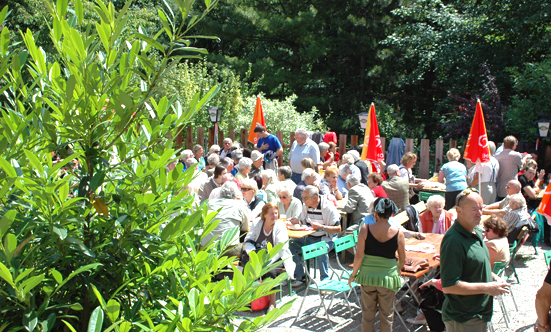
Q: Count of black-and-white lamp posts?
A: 3